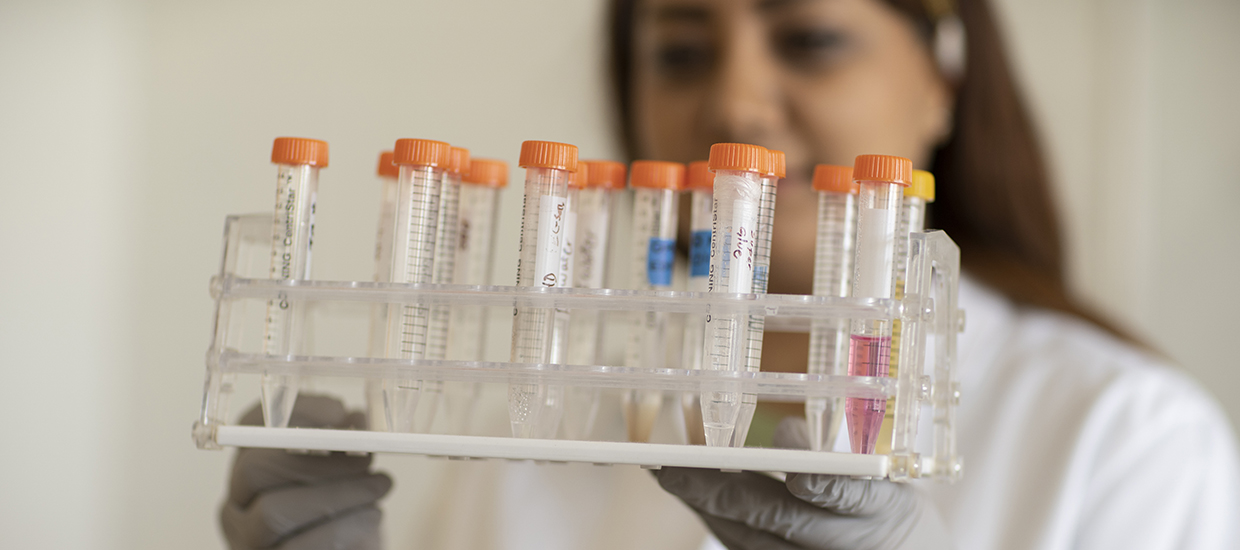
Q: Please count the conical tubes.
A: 15